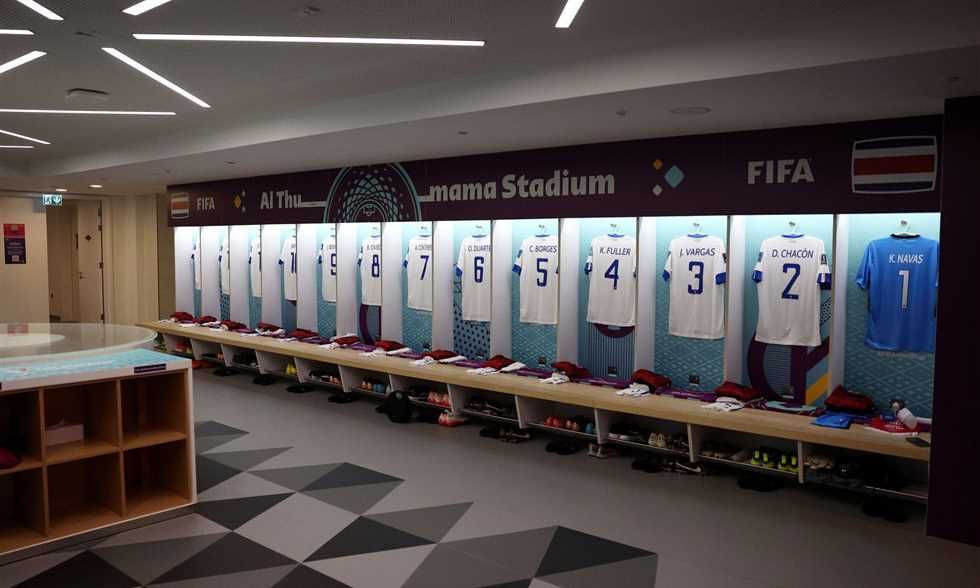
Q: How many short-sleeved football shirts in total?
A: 13